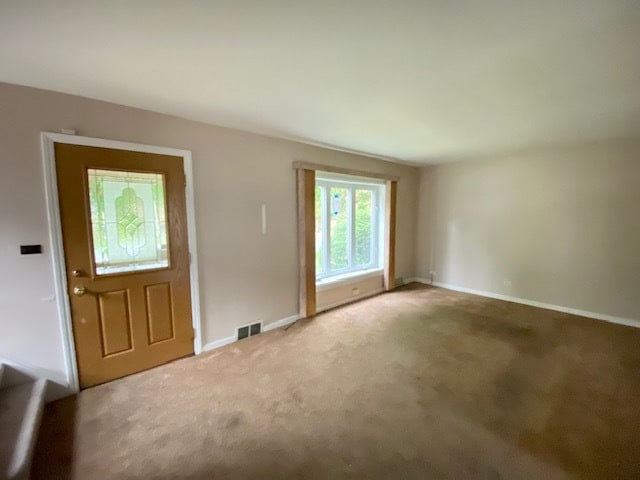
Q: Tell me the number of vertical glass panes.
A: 3